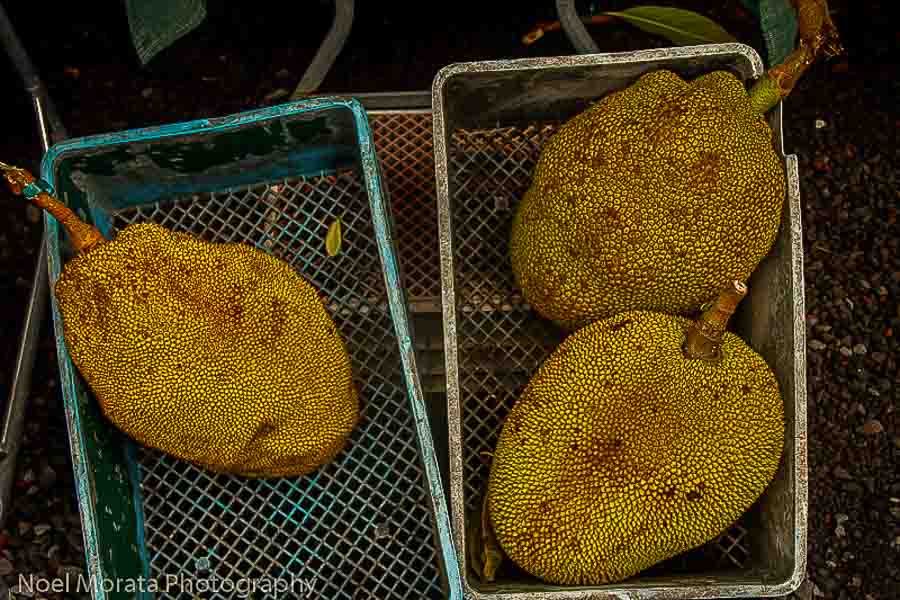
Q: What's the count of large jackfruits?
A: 3